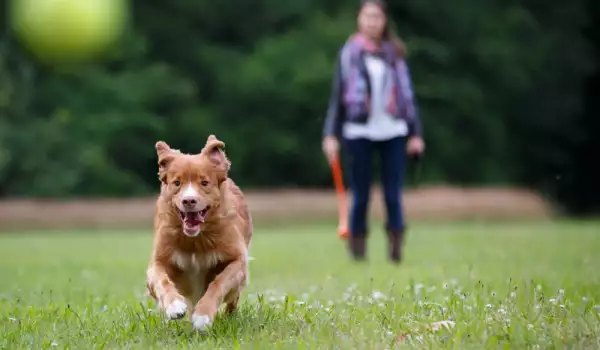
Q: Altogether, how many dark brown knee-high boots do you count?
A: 2